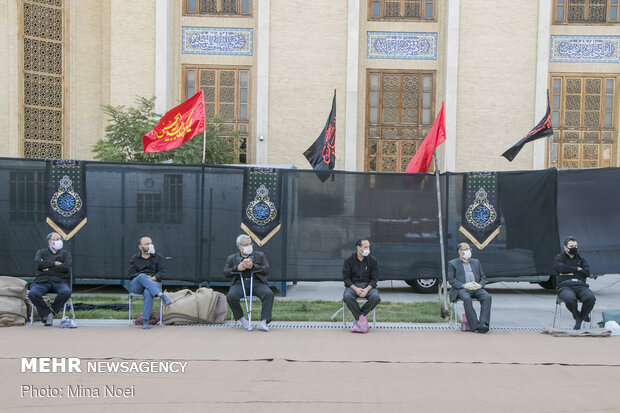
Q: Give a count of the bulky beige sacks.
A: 2